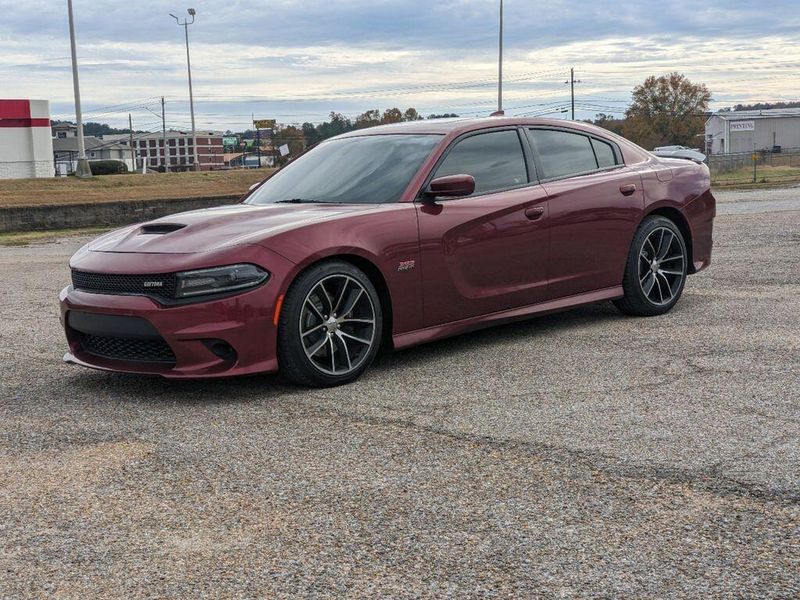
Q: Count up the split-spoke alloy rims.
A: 2